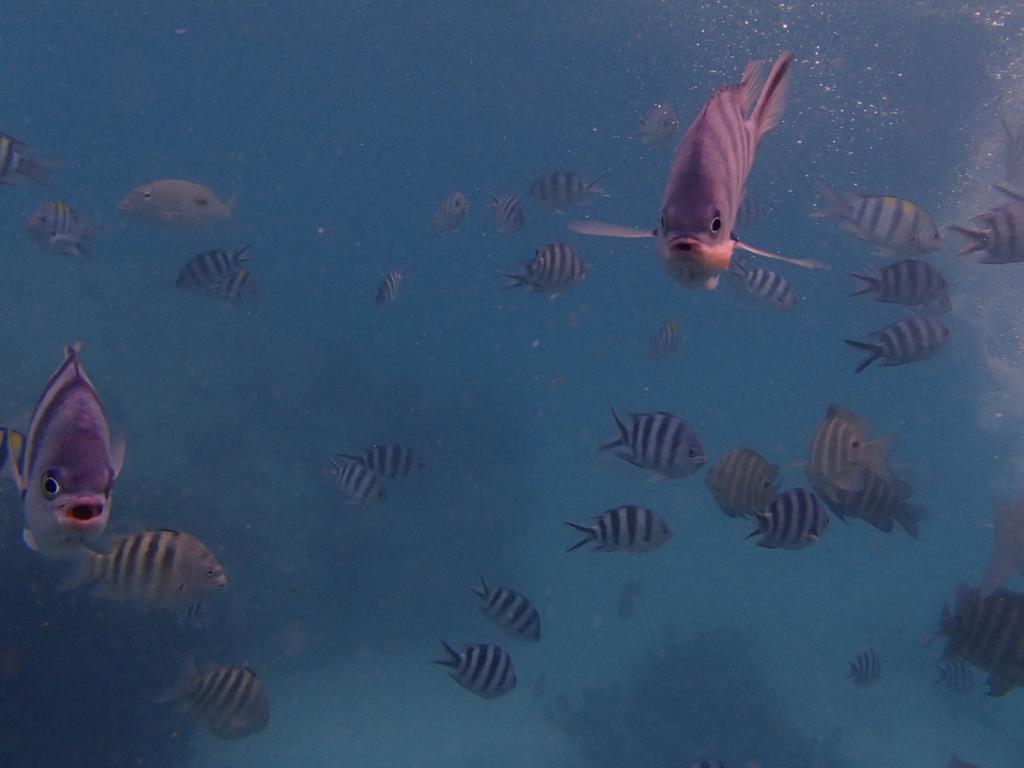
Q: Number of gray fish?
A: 1